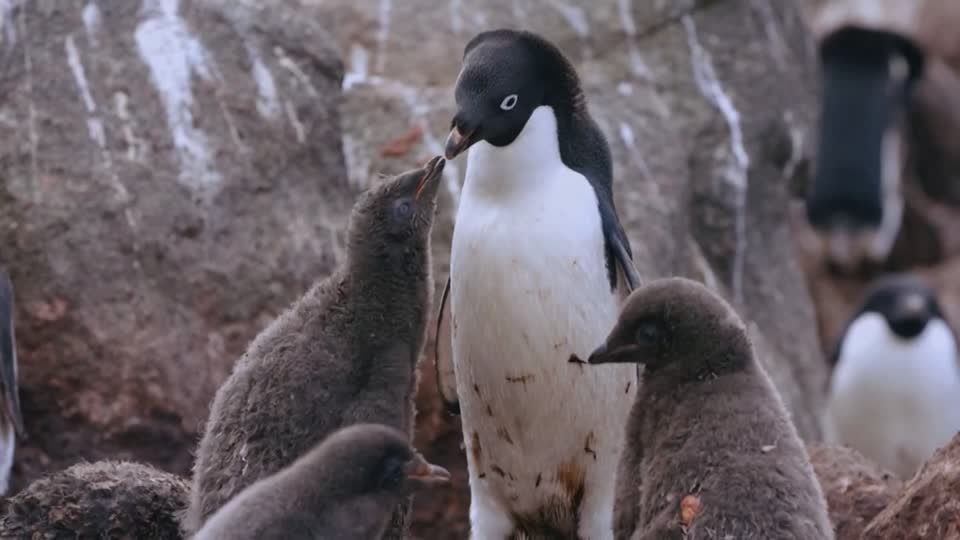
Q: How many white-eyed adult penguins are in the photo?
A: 1